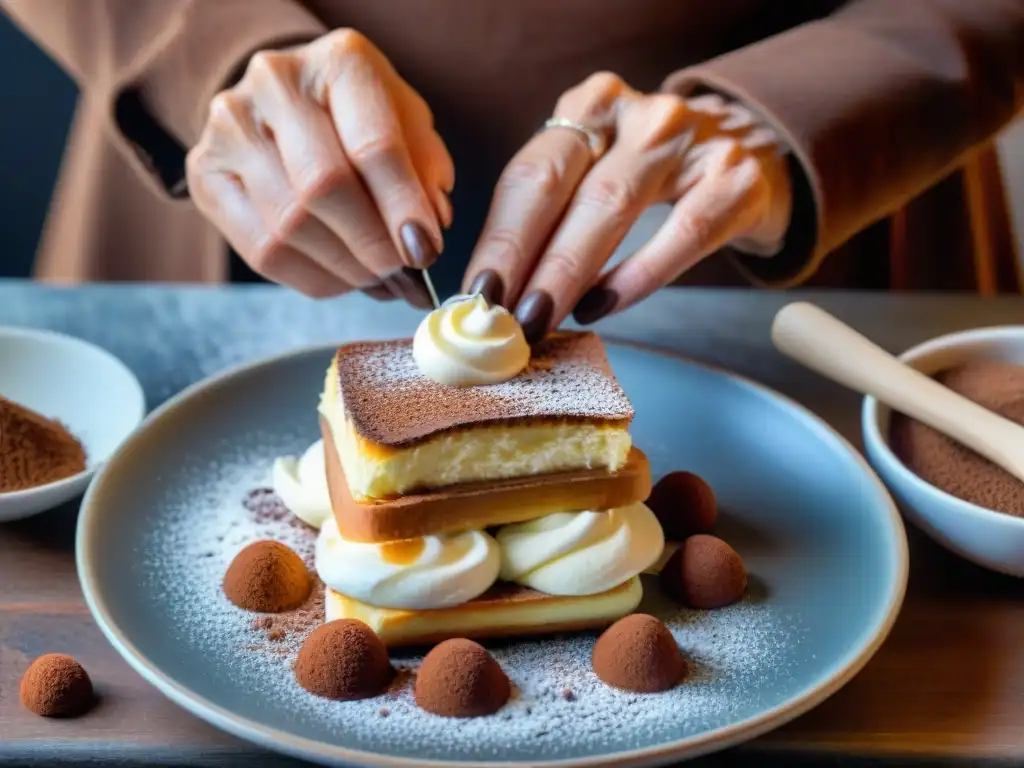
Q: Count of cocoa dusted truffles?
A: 7